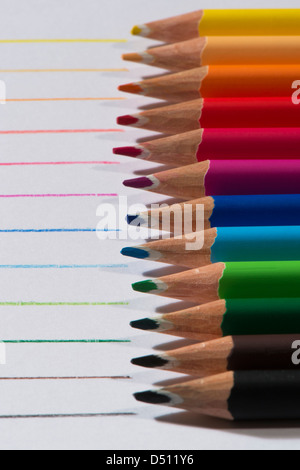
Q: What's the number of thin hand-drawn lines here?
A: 12